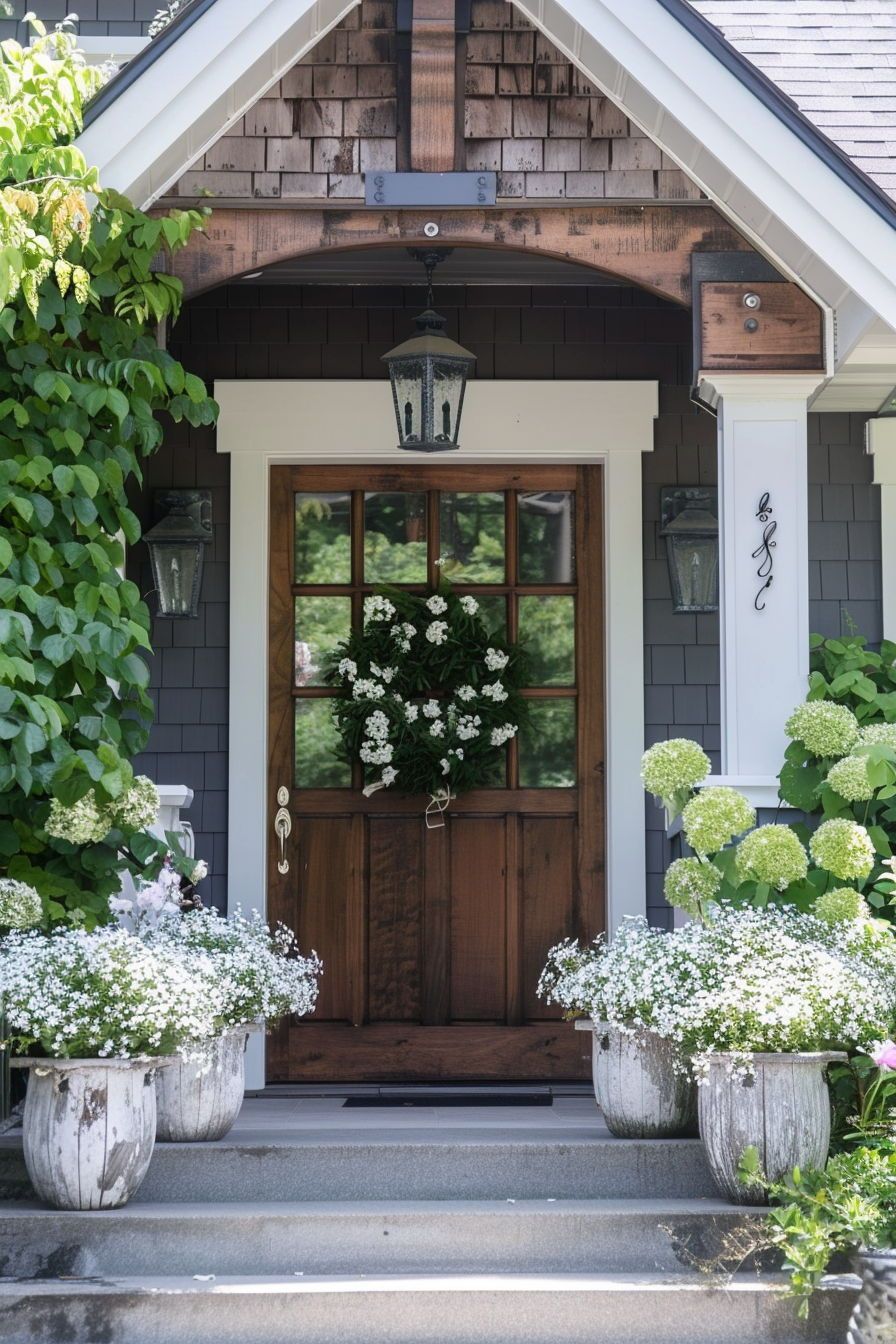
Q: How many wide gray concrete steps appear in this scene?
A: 3